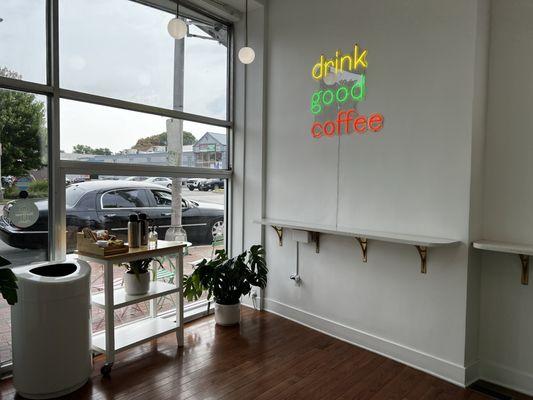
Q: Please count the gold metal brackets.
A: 5